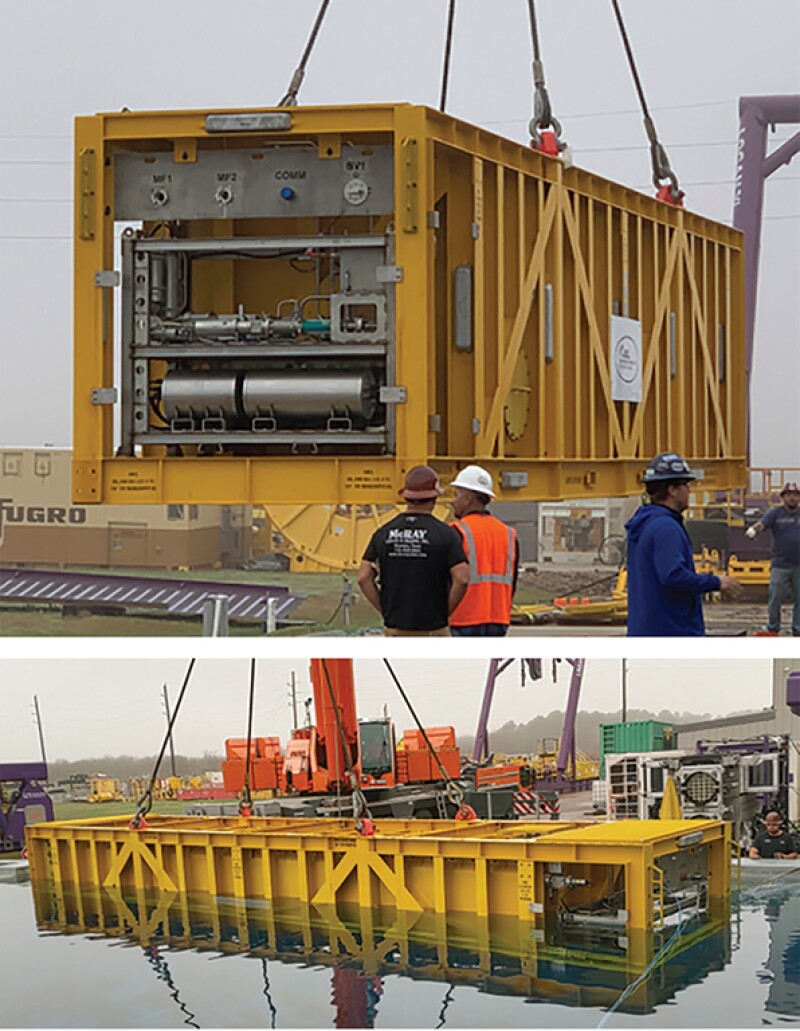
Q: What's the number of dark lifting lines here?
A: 8